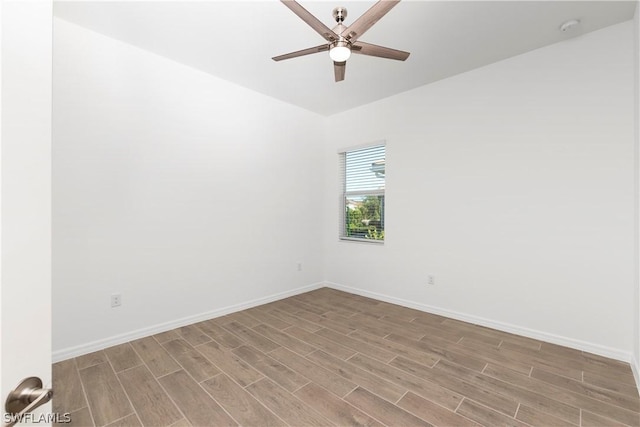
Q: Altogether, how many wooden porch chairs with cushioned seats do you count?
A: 0